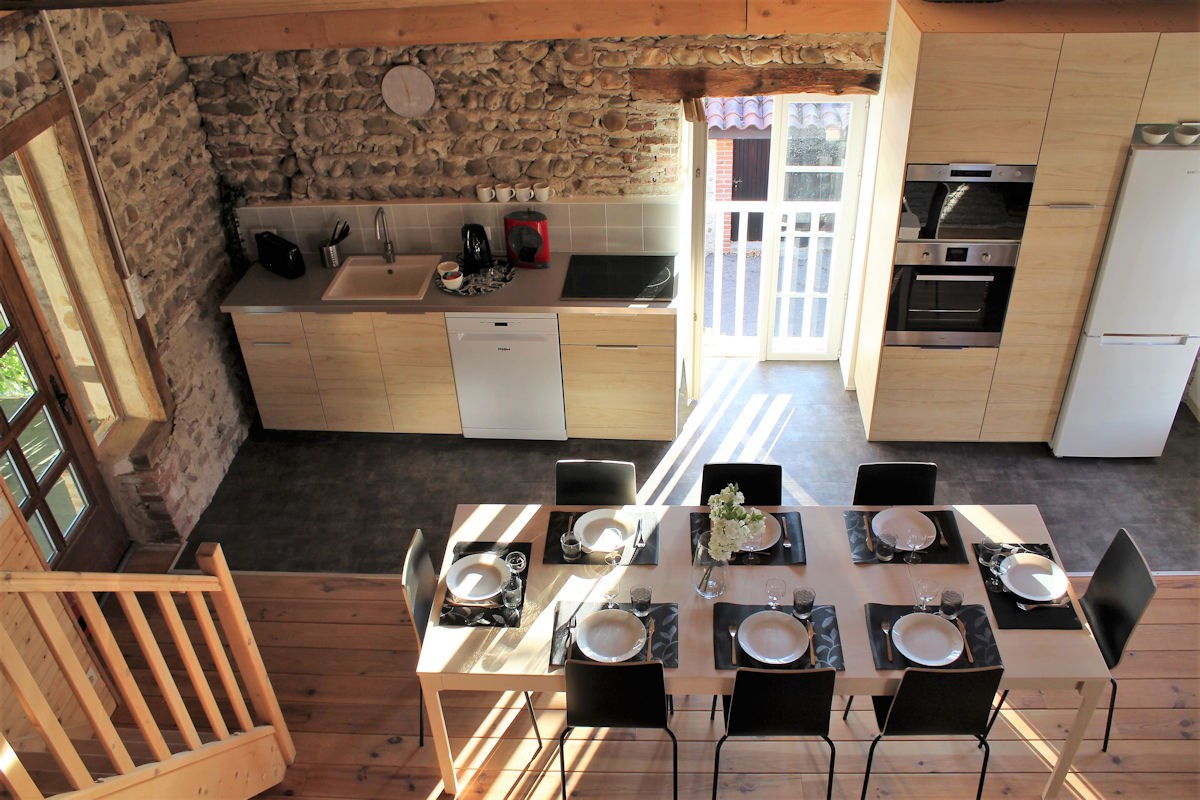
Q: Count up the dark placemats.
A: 8